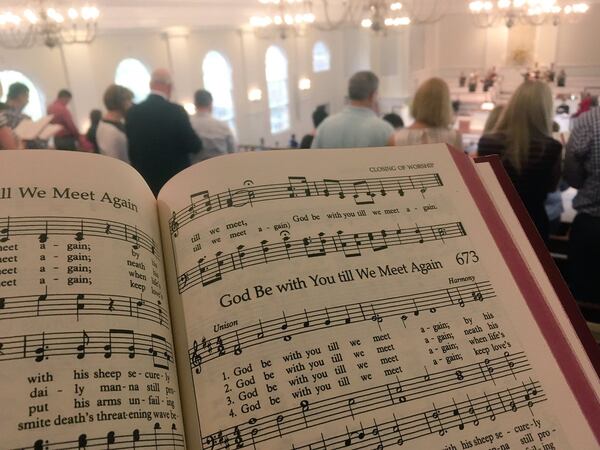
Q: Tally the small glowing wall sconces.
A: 3